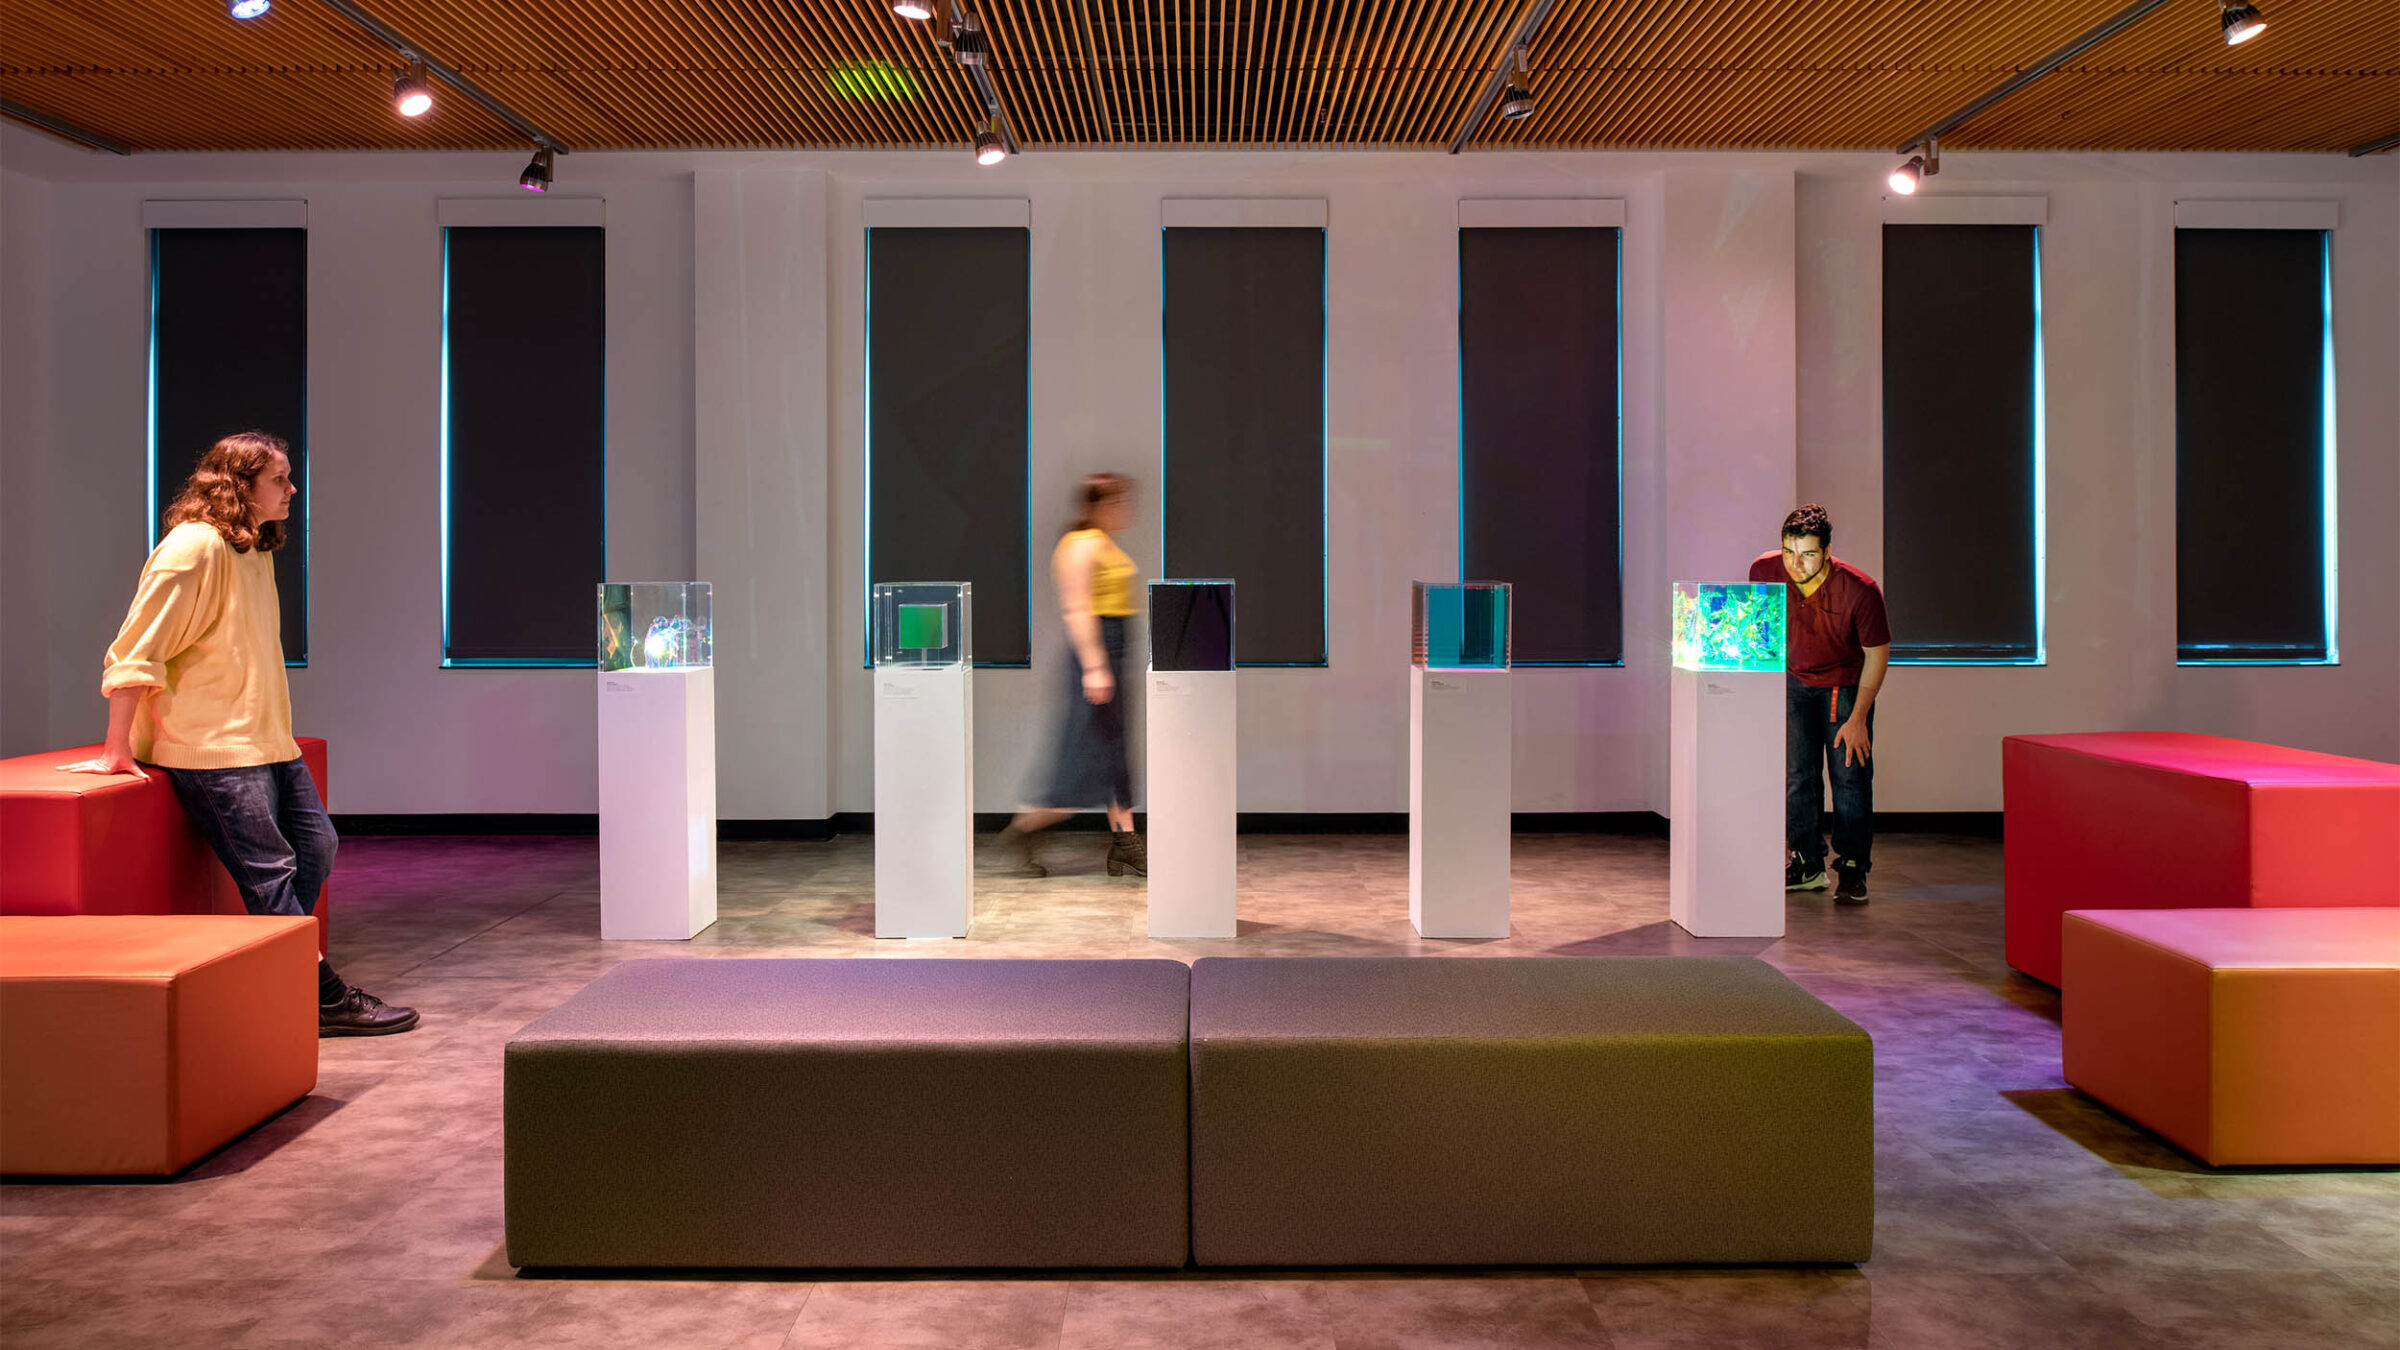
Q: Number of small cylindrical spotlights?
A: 9